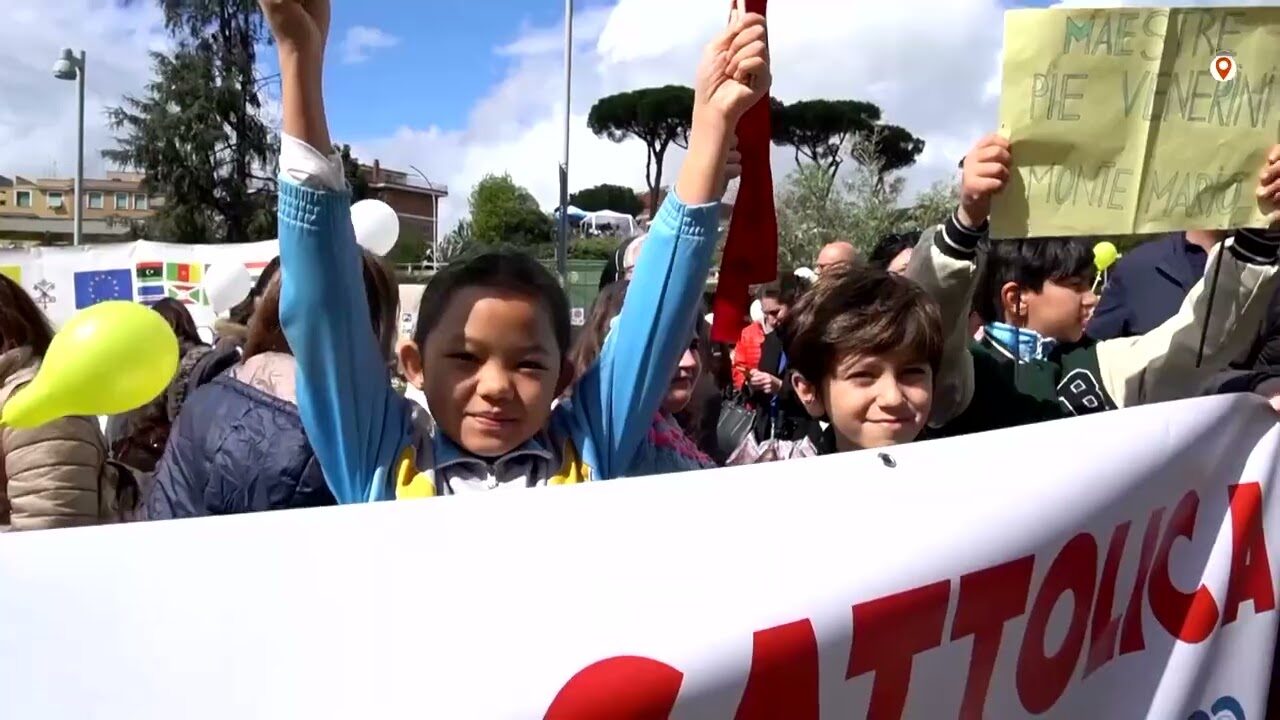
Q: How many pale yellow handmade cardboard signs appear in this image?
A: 1